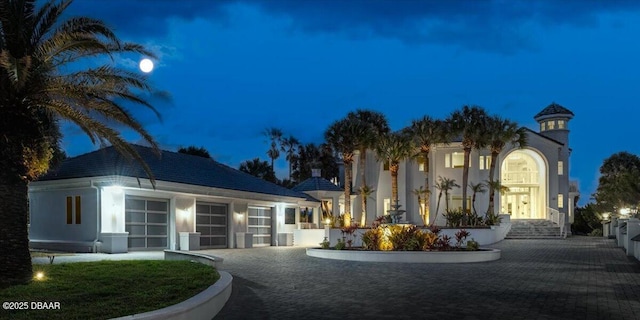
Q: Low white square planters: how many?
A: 4